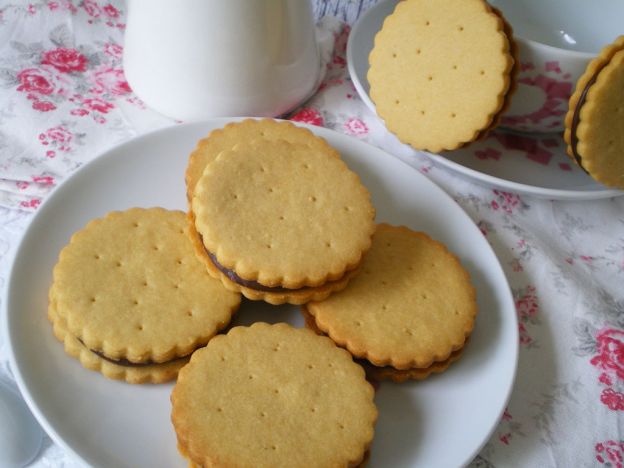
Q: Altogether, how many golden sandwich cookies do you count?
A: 7